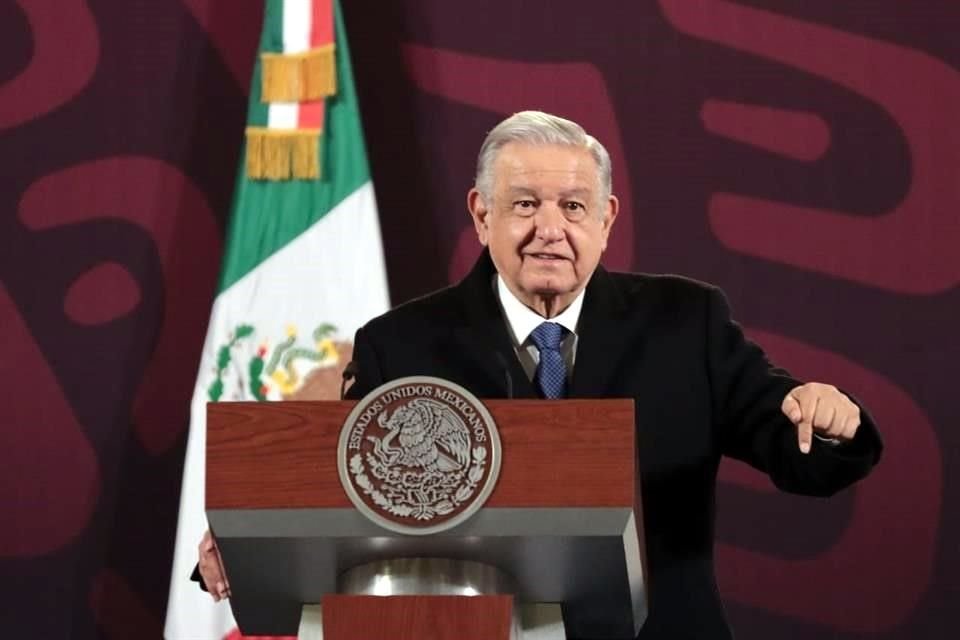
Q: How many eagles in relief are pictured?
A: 1